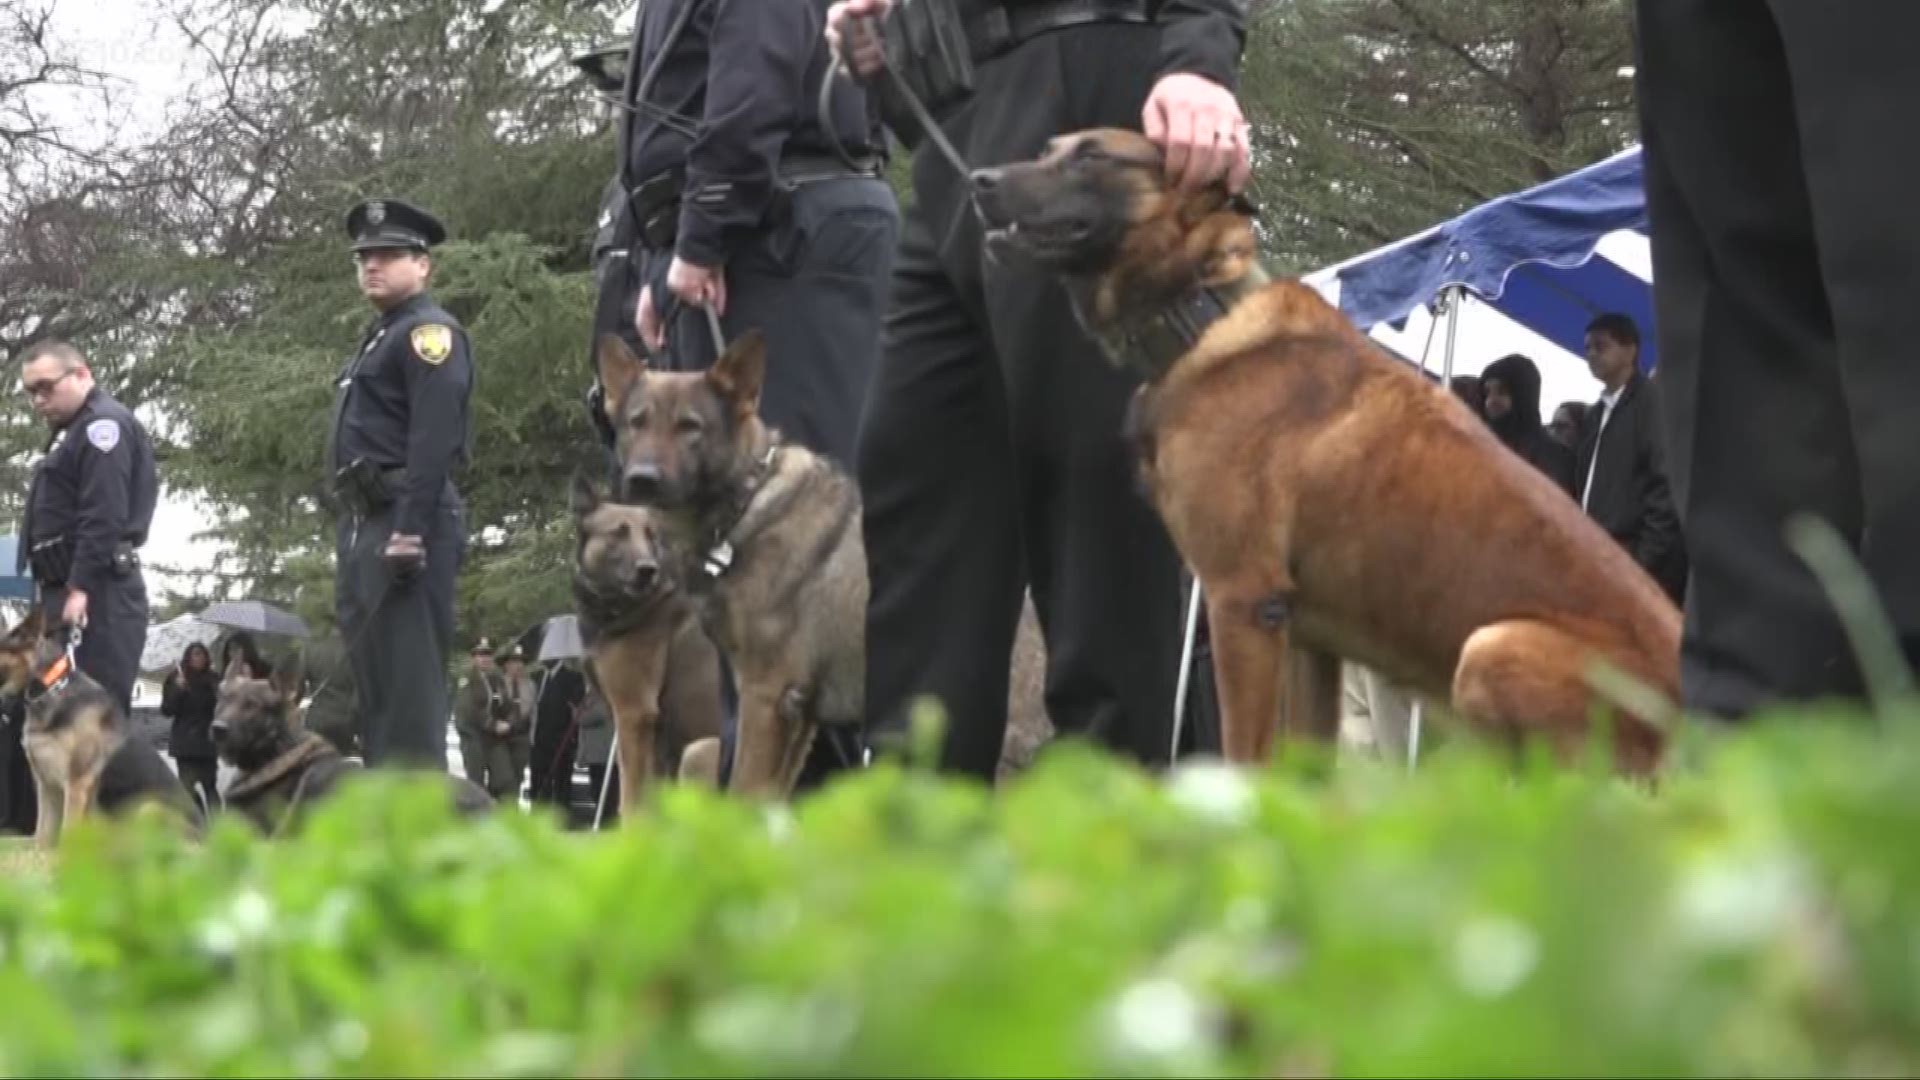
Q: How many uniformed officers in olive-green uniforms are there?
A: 2